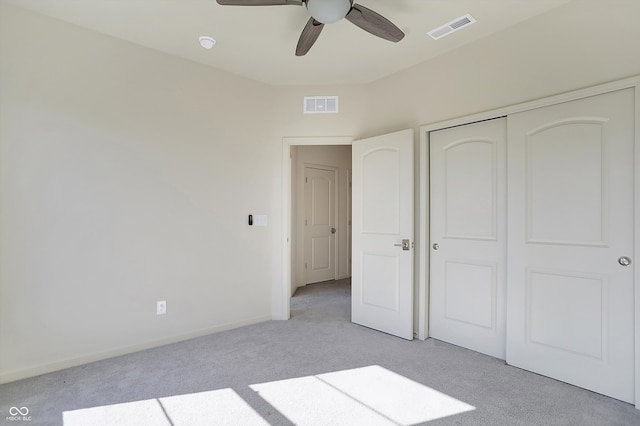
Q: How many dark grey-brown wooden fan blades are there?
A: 3